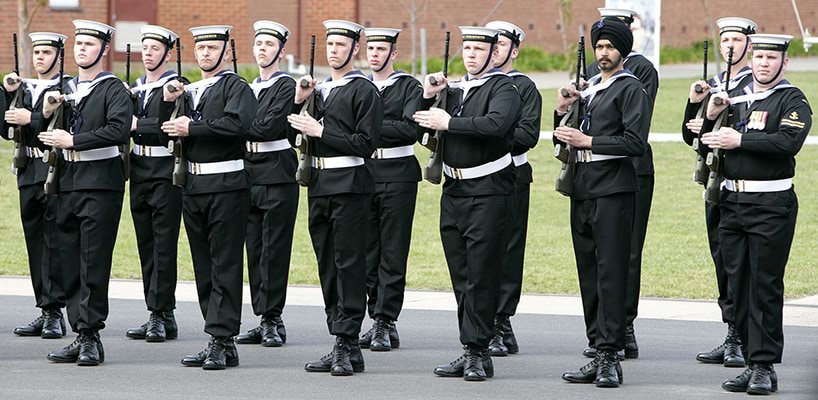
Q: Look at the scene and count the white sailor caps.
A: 12